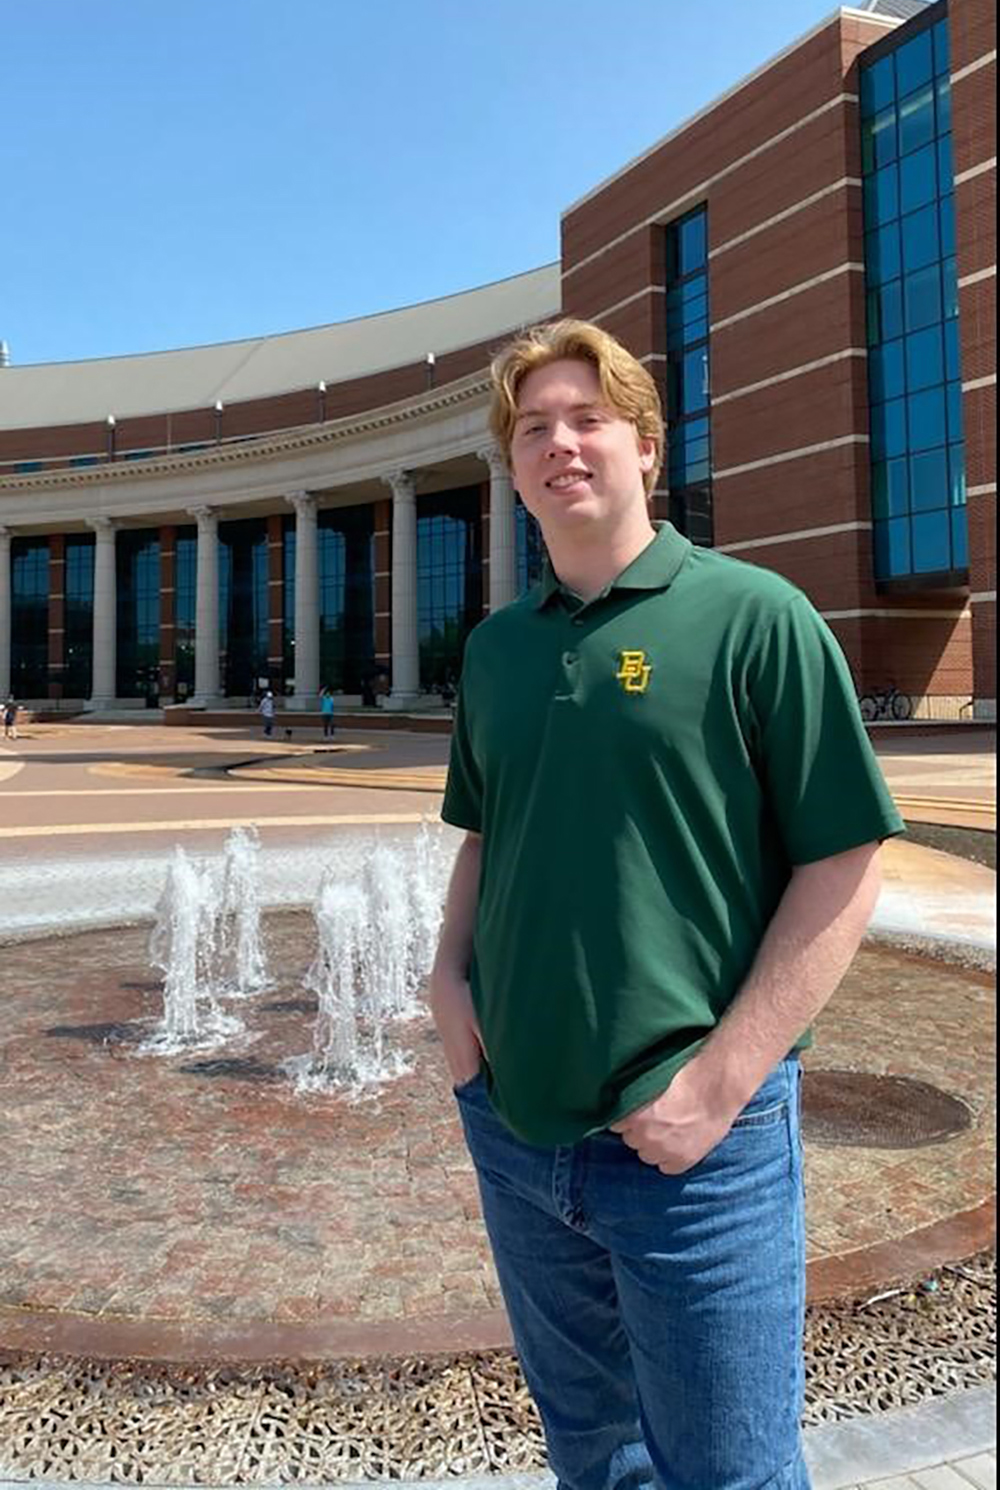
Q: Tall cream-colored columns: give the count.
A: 6